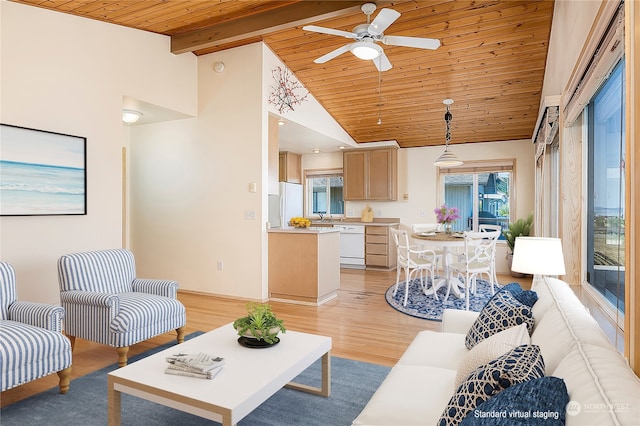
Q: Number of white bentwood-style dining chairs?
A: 4